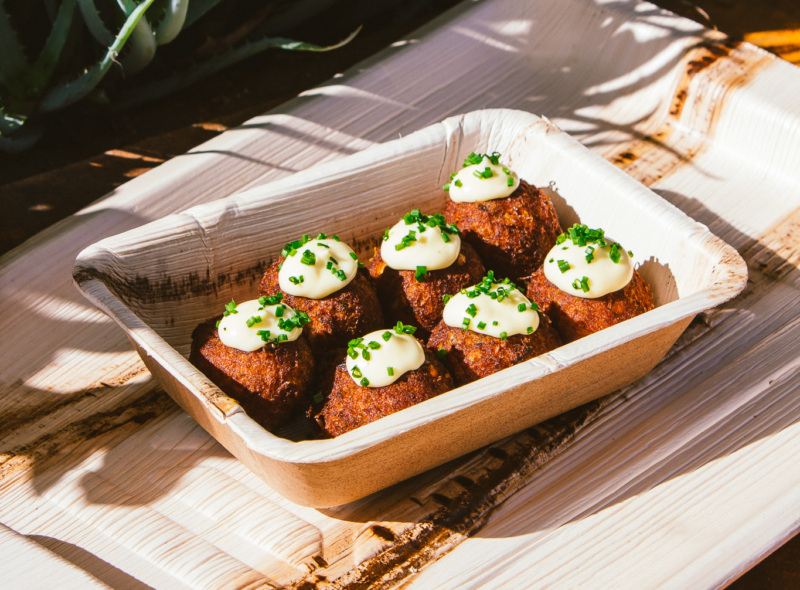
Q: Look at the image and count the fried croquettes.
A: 7